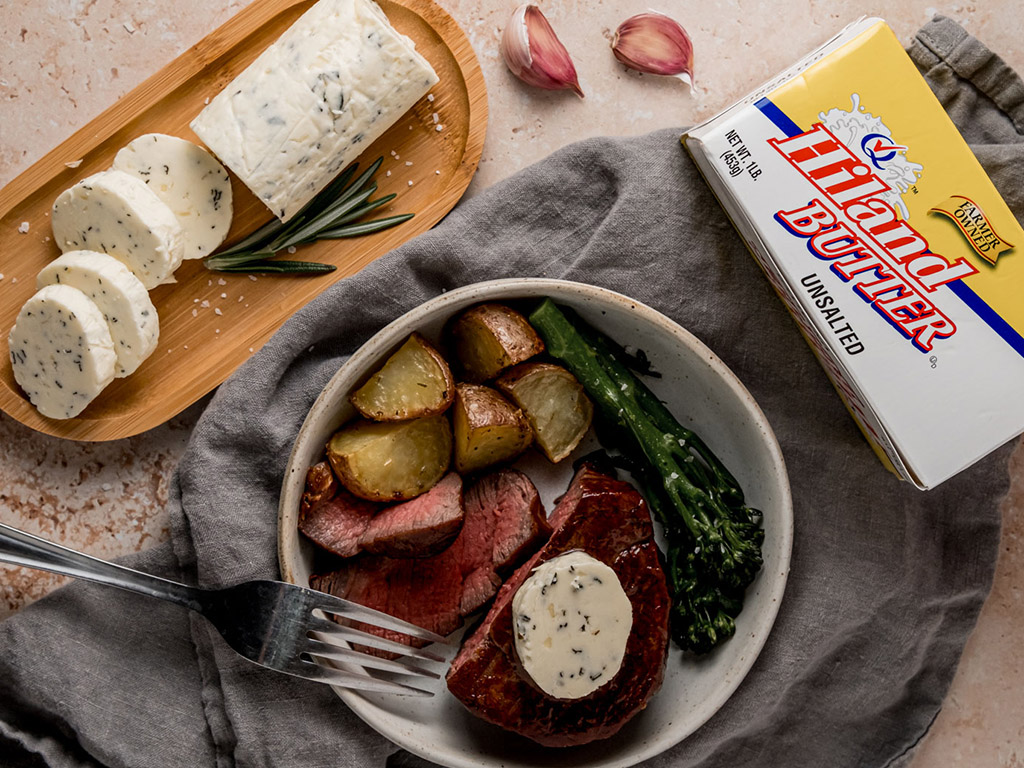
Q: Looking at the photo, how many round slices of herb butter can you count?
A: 5